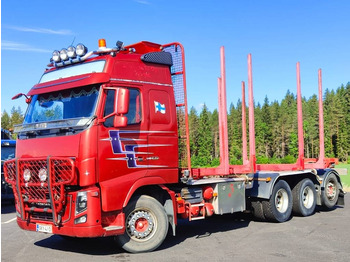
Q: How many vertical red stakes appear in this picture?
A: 6